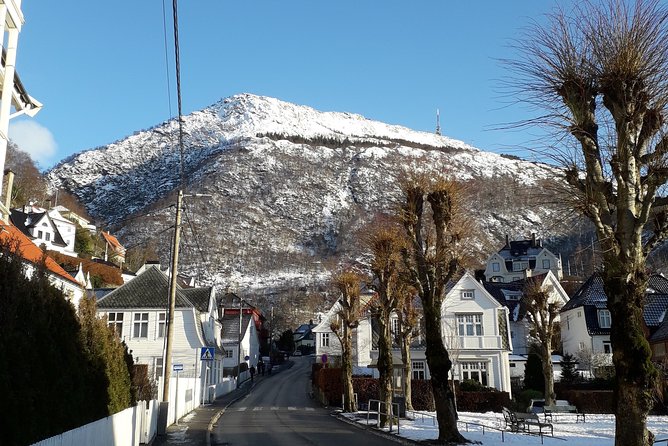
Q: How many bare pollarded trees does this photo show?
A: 6